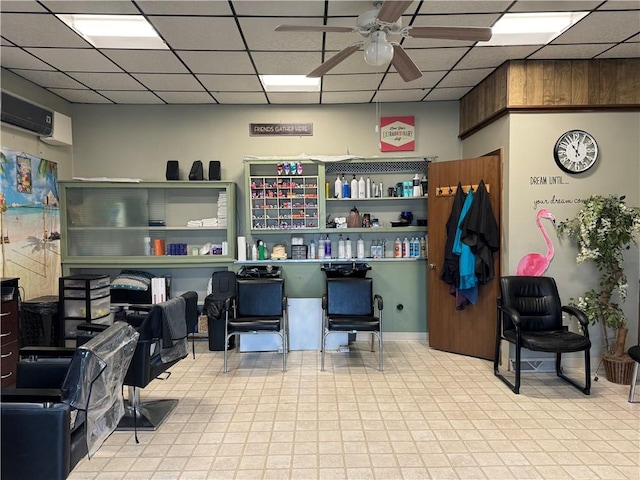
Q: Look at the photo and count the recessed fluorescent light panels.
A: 3